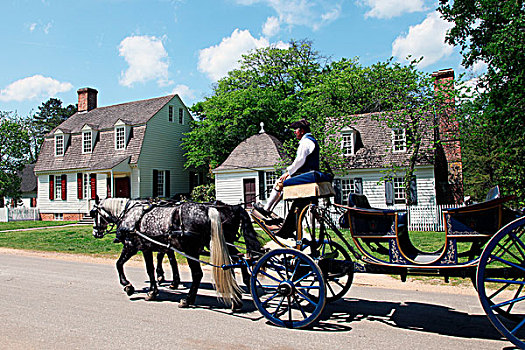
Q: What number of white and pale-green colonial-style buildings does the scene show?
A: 3